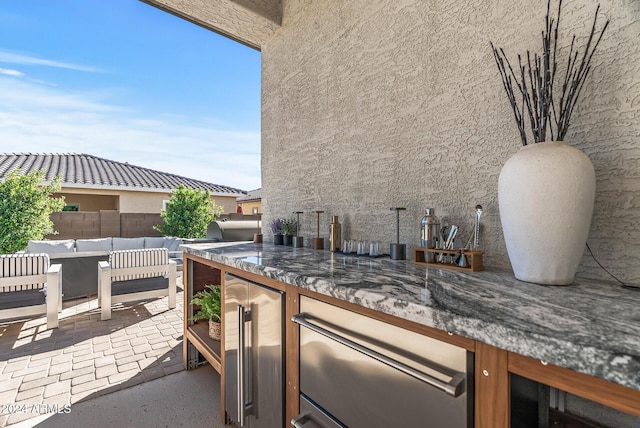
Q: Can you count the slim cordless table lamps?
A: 4